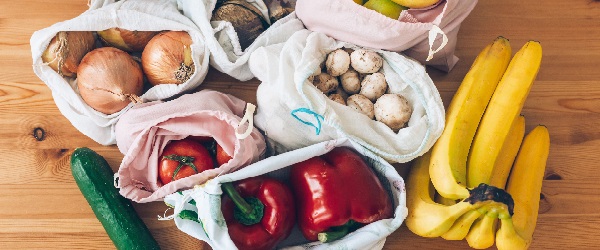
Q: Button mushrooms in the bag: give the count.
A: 8